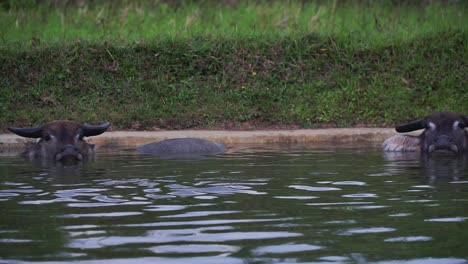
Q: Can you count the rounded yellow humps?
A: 0